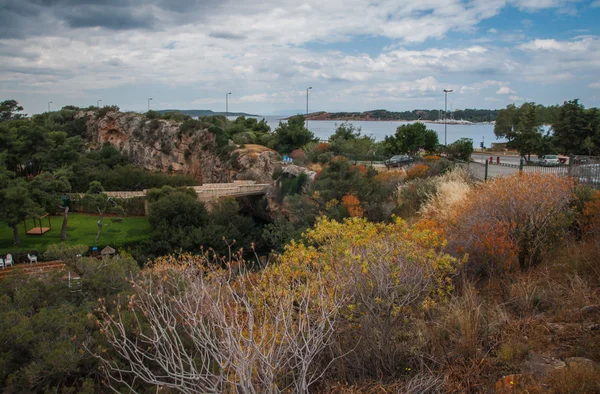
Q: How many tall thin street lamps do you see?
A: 6